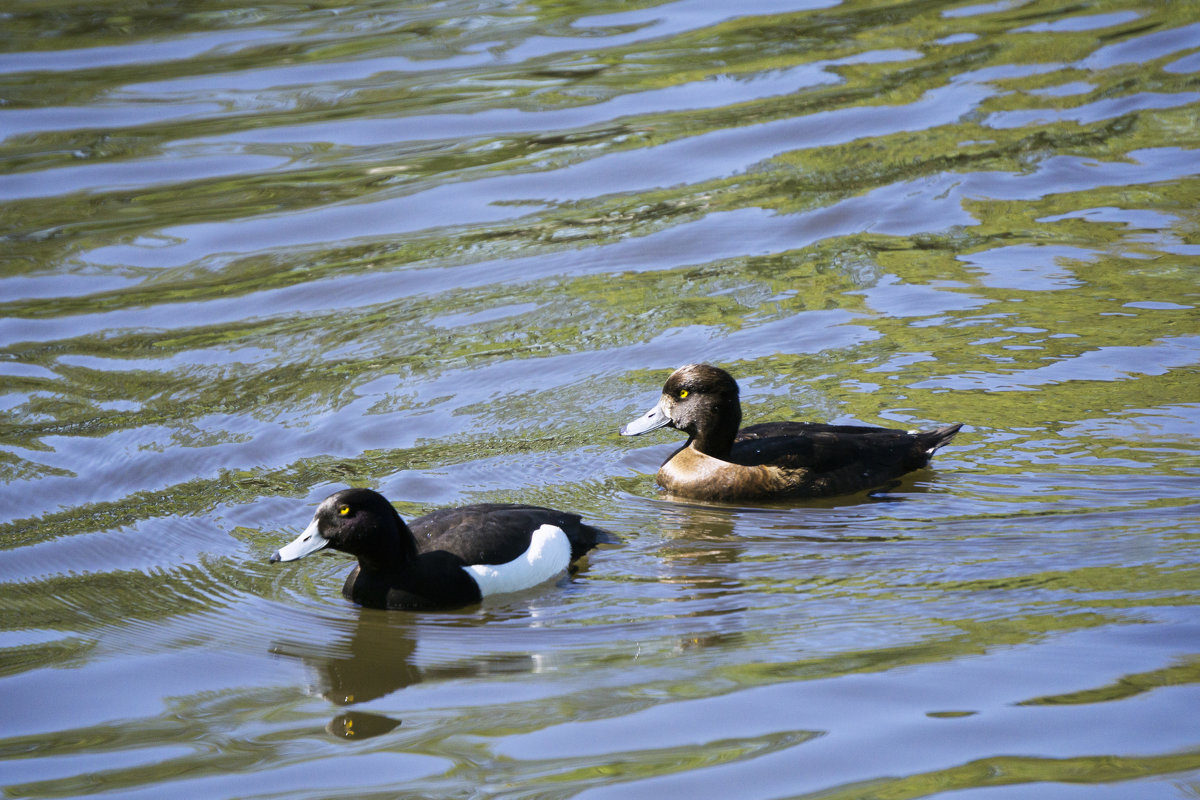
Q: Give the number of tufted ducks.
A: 2